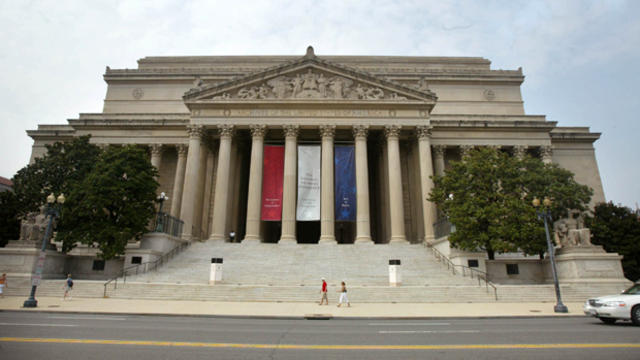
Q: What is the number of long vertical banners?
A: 3